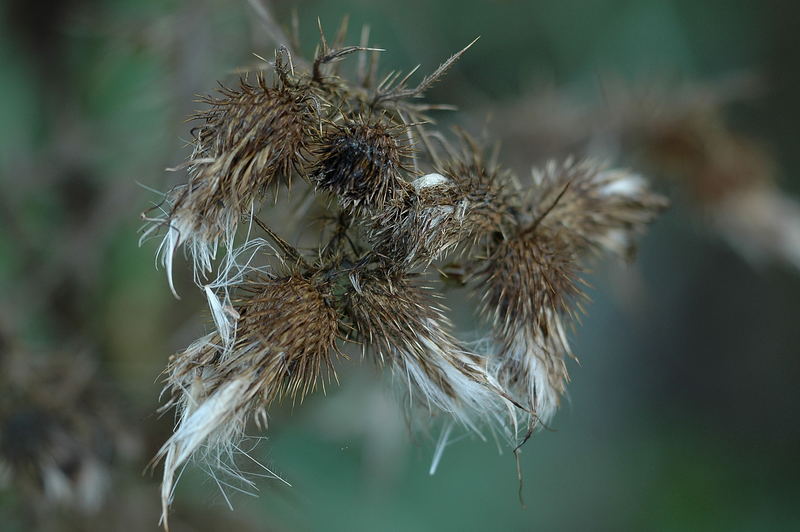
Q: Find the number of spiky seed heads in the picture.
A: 7